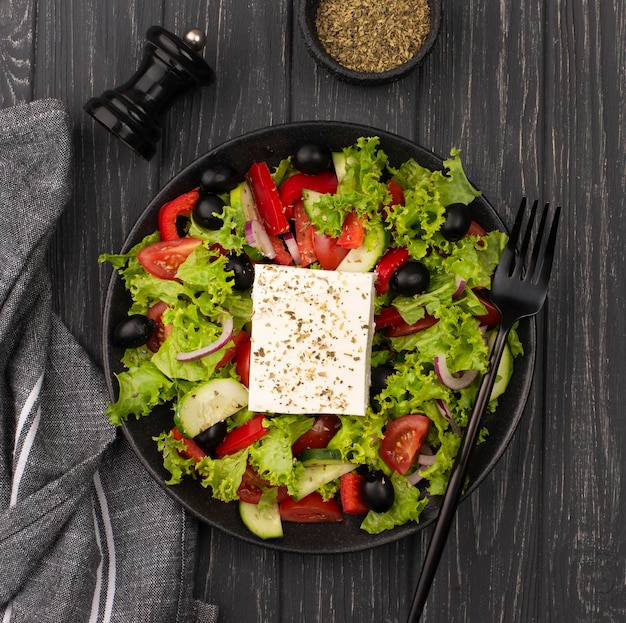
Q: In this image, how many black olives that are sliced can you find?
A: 0